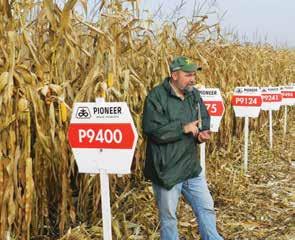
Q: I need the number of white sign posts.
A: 5